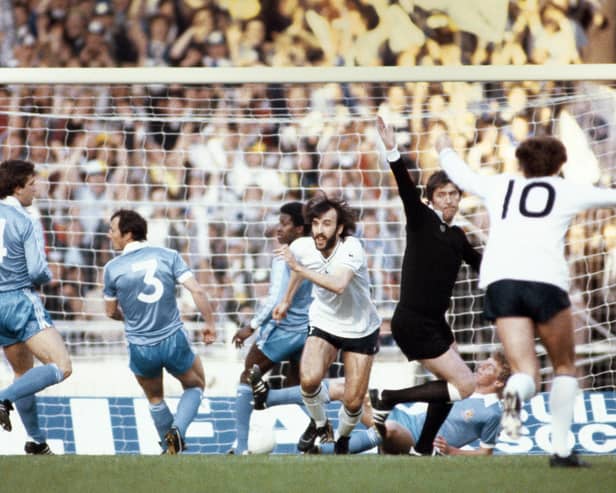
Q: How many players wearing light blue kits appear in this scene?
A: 4